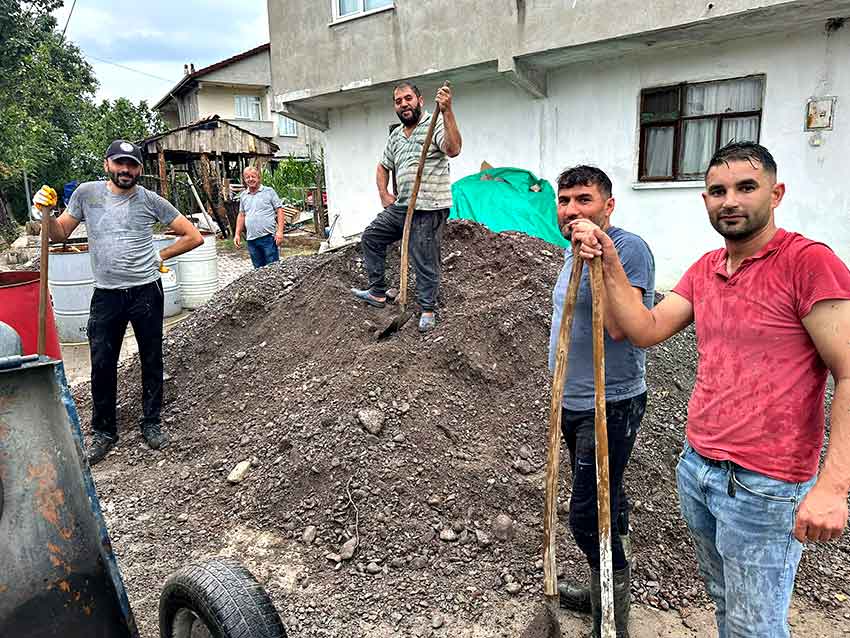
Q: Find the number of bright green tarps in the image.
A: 1